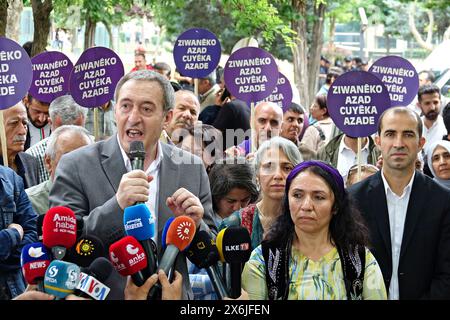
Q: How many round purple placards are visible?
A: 8